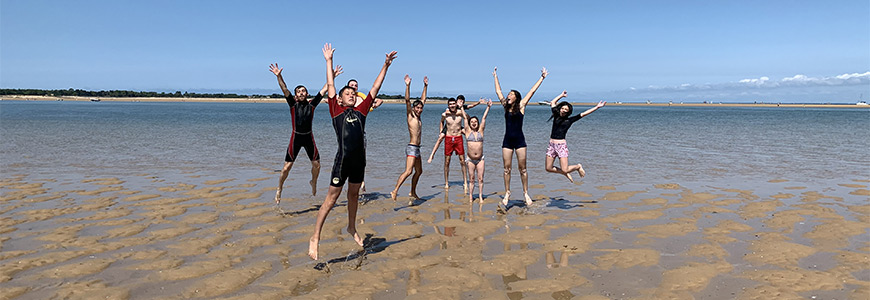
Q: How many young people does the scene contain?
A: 9